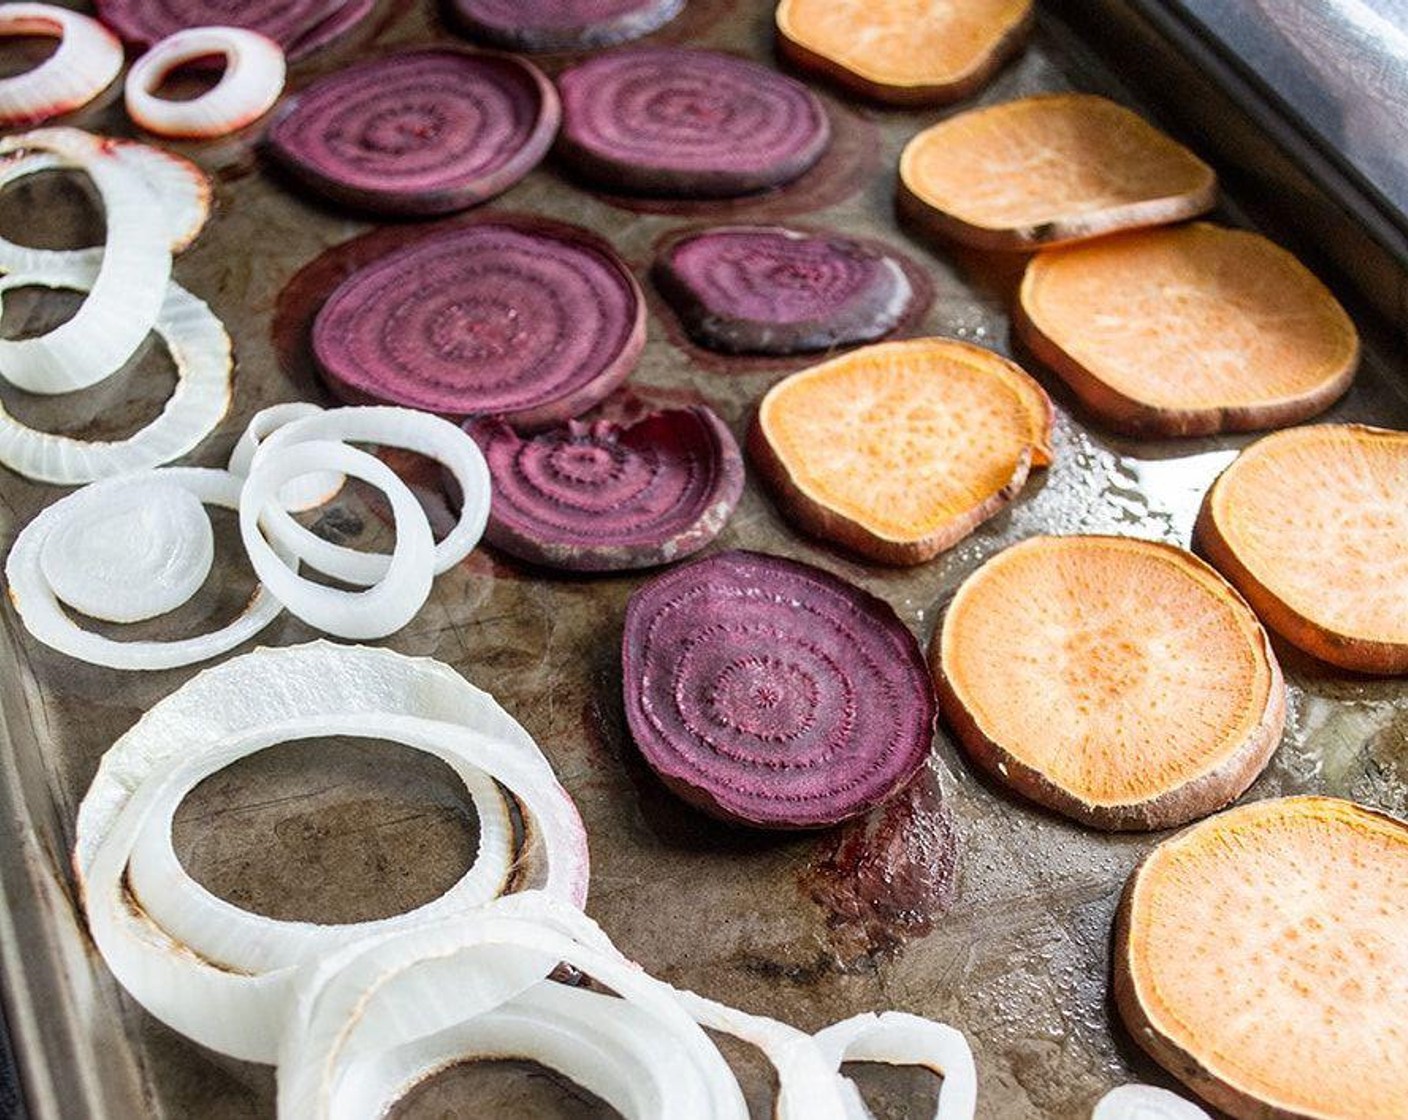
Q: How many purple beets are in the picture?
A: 8